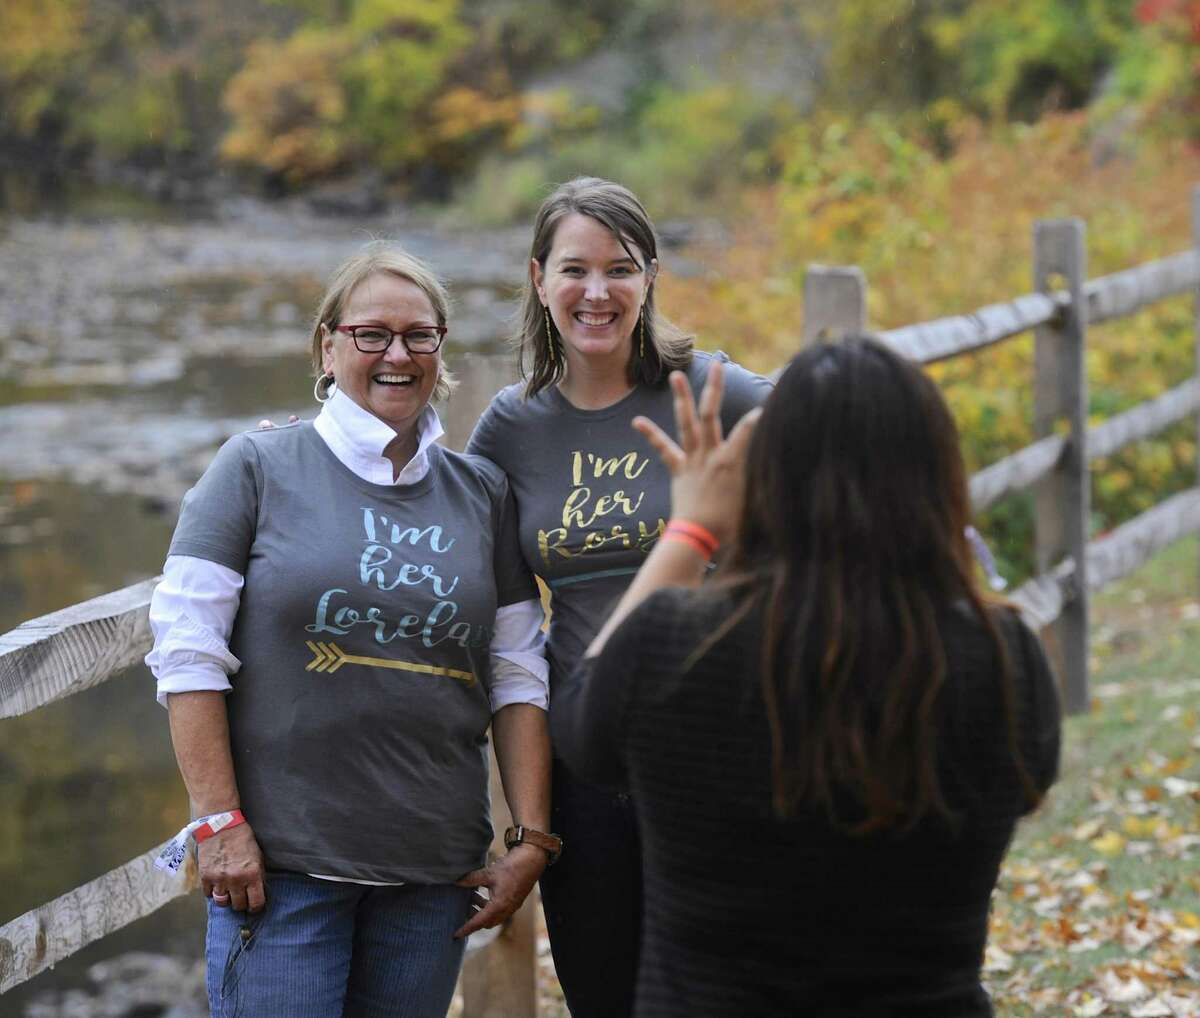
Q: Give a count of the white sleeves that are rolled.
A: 2